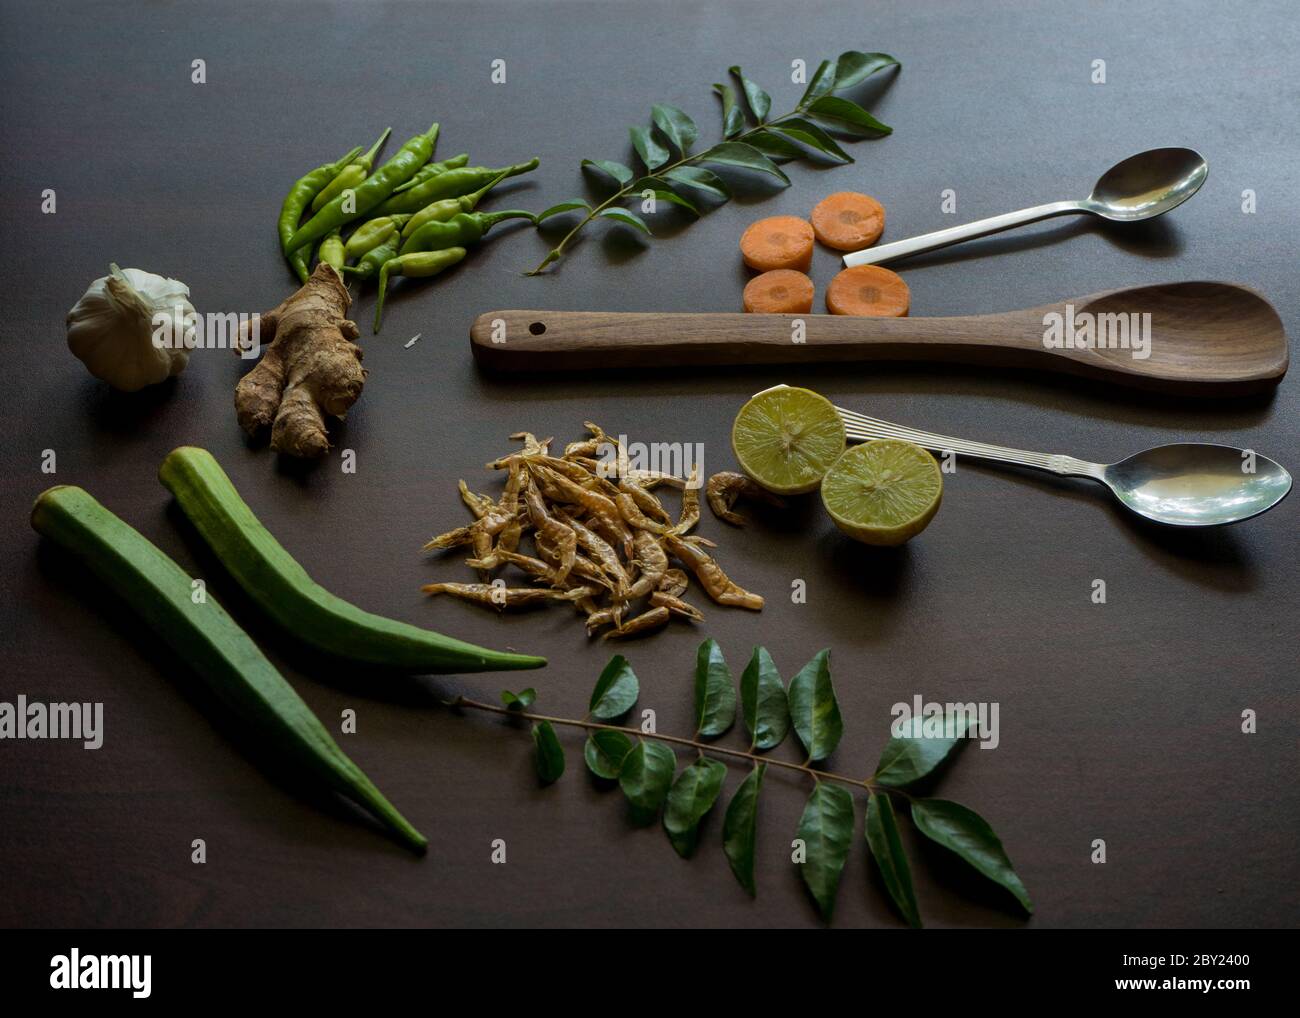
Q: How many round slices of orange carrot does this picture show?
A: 4